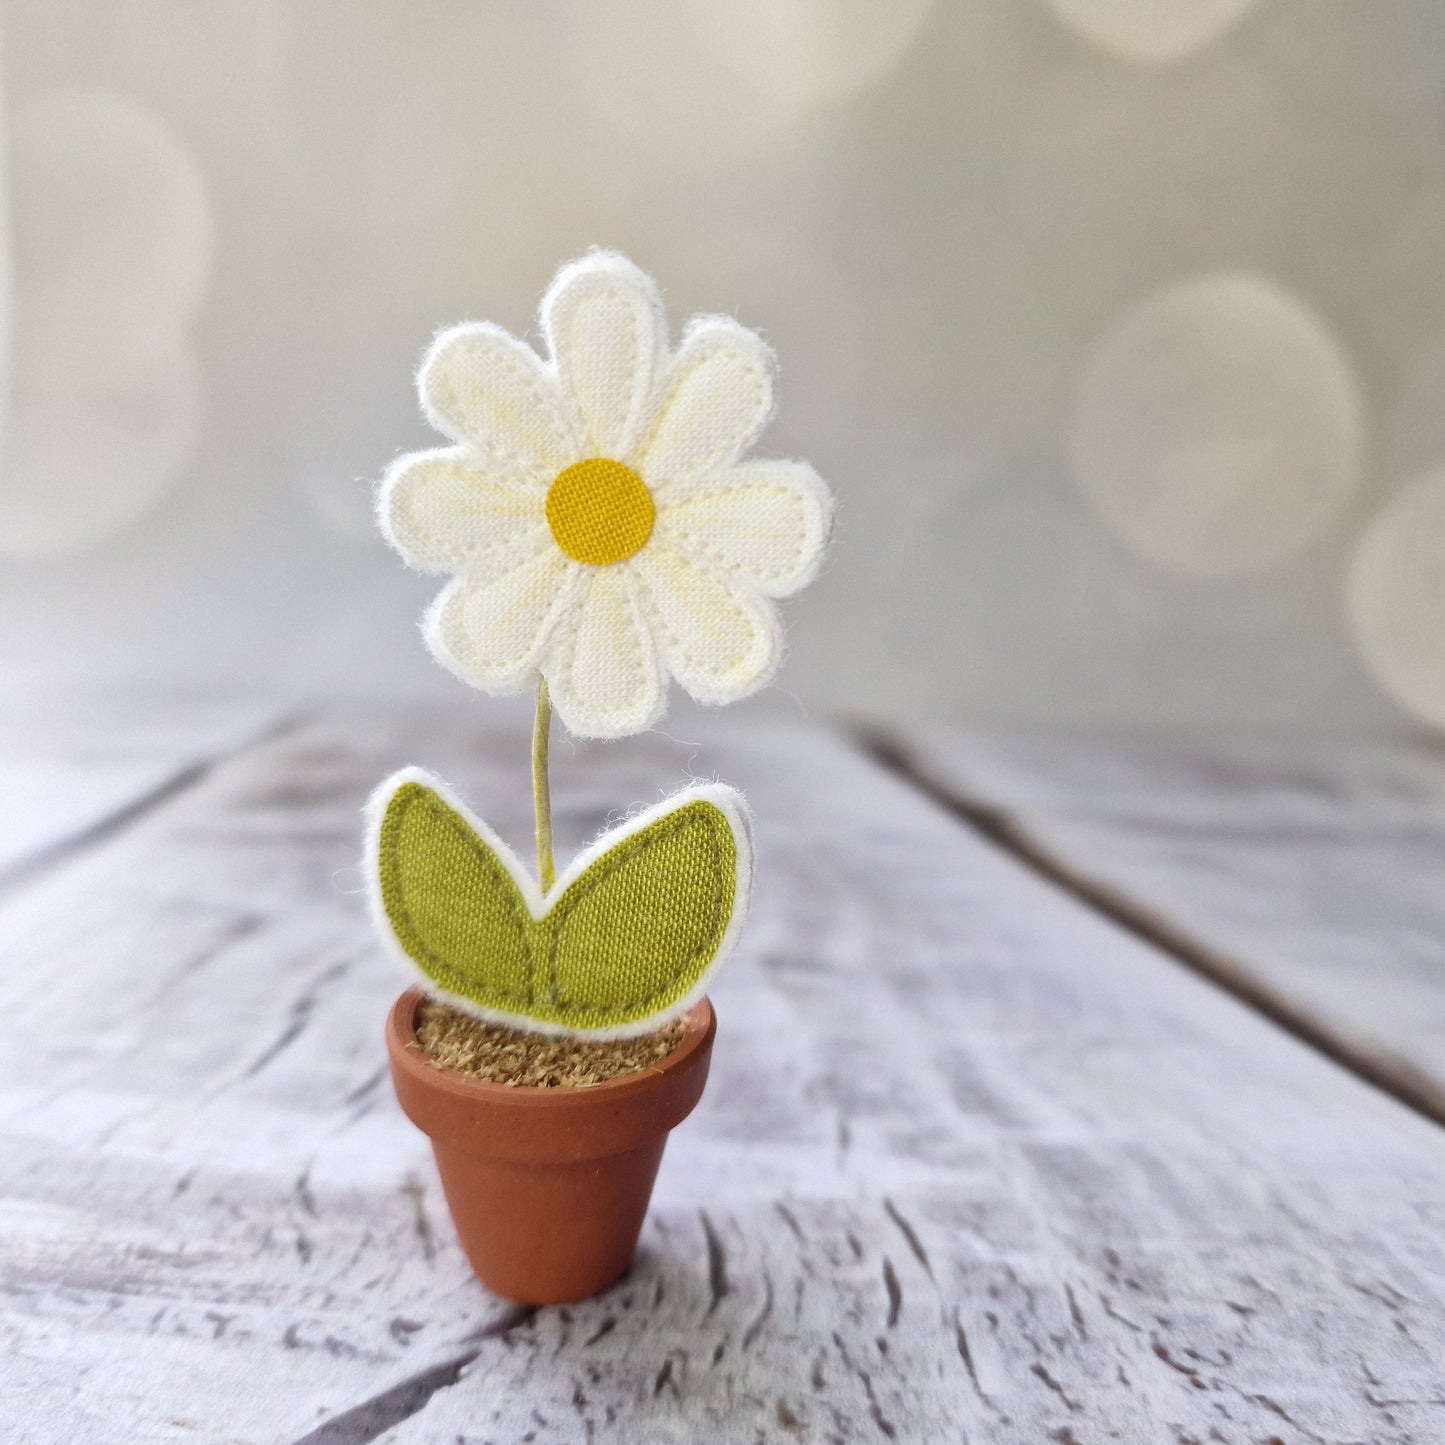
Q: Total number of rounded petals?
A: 8